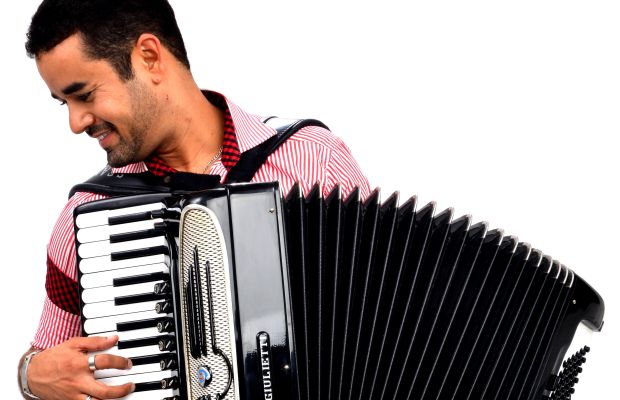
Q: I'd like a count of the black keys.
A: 9